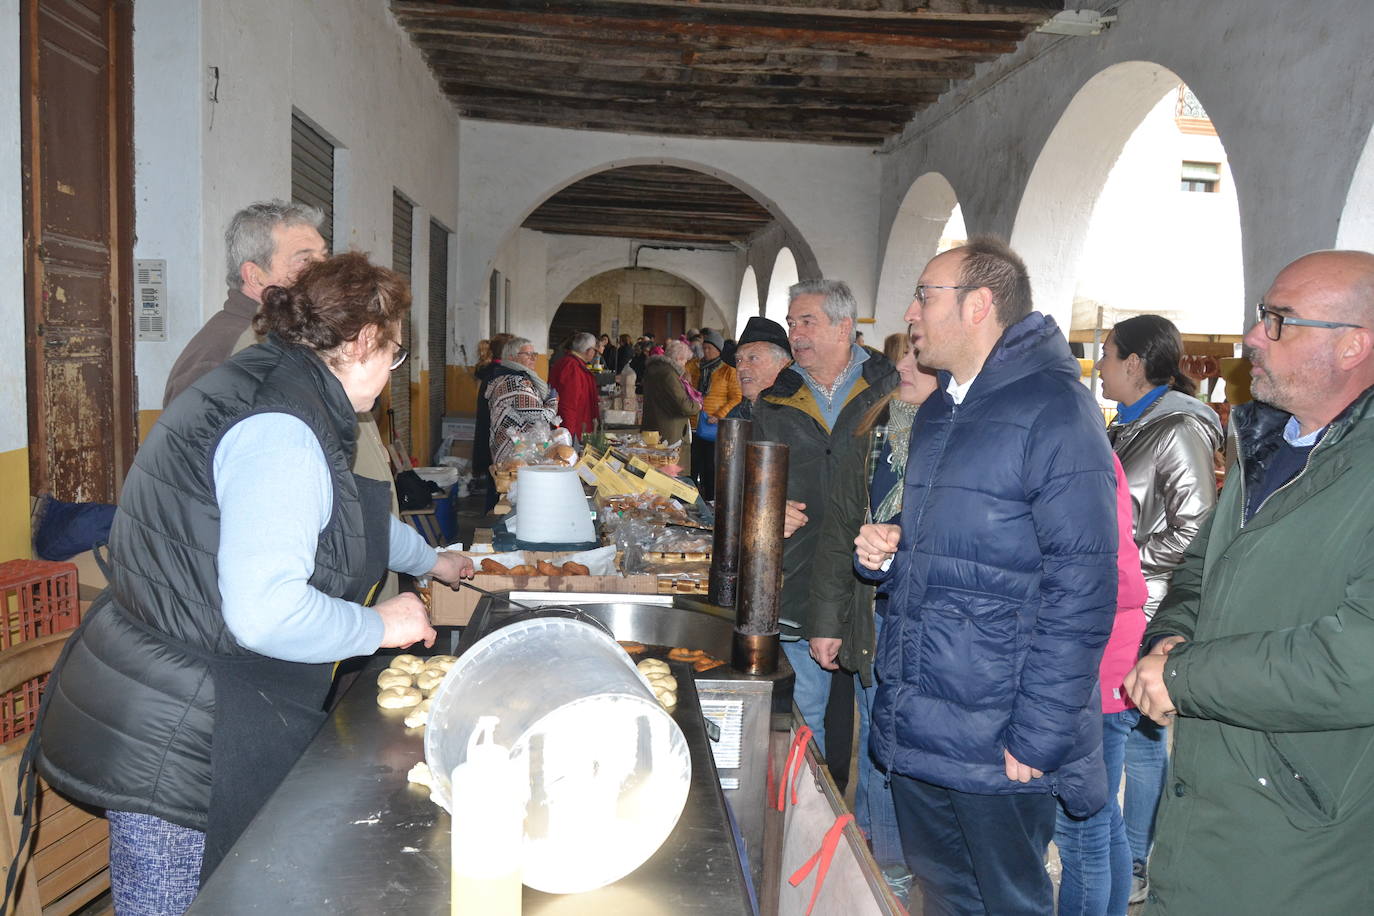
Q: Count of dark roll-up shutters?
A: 3